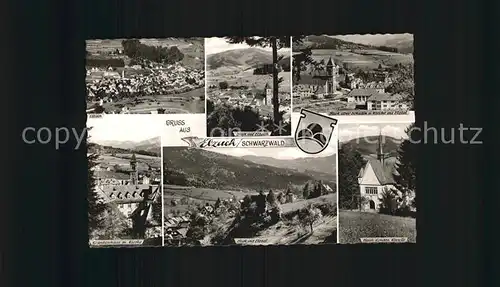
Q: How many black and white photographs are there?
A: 6